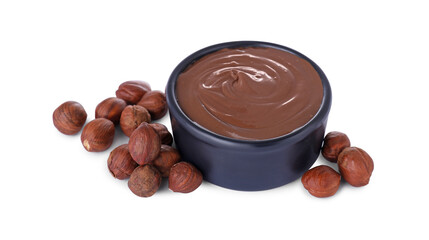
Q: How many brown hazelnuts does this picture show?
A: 15